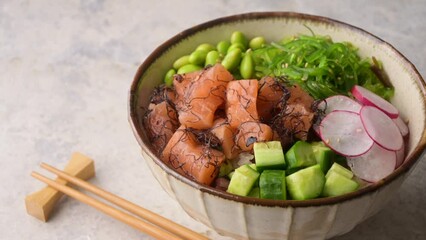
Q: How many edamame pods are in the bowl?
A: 12